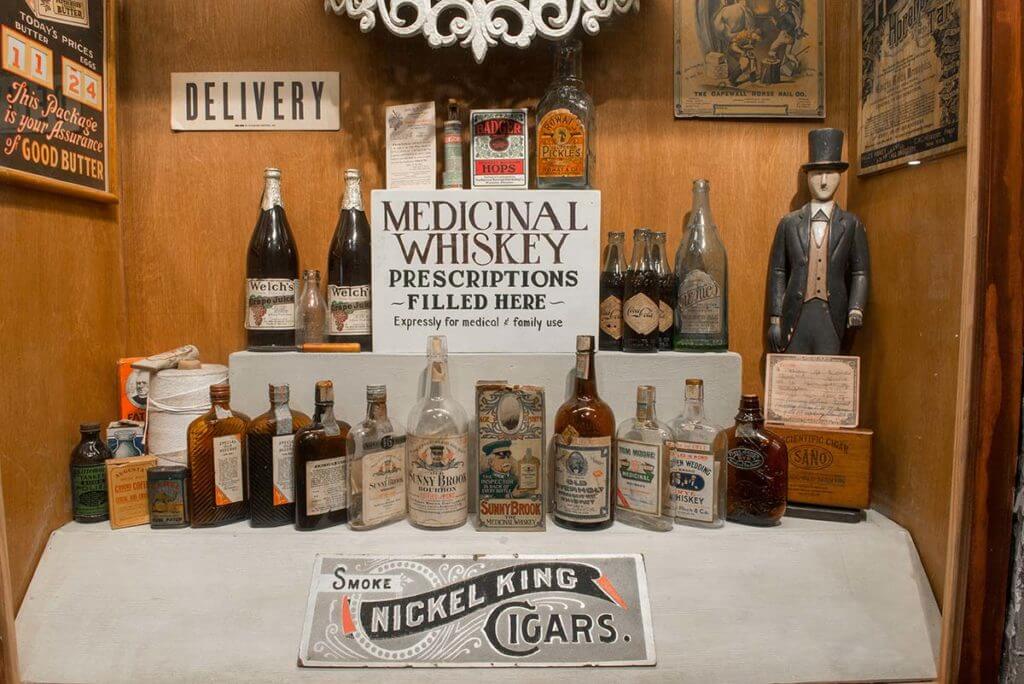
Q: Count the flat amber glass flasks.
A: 4